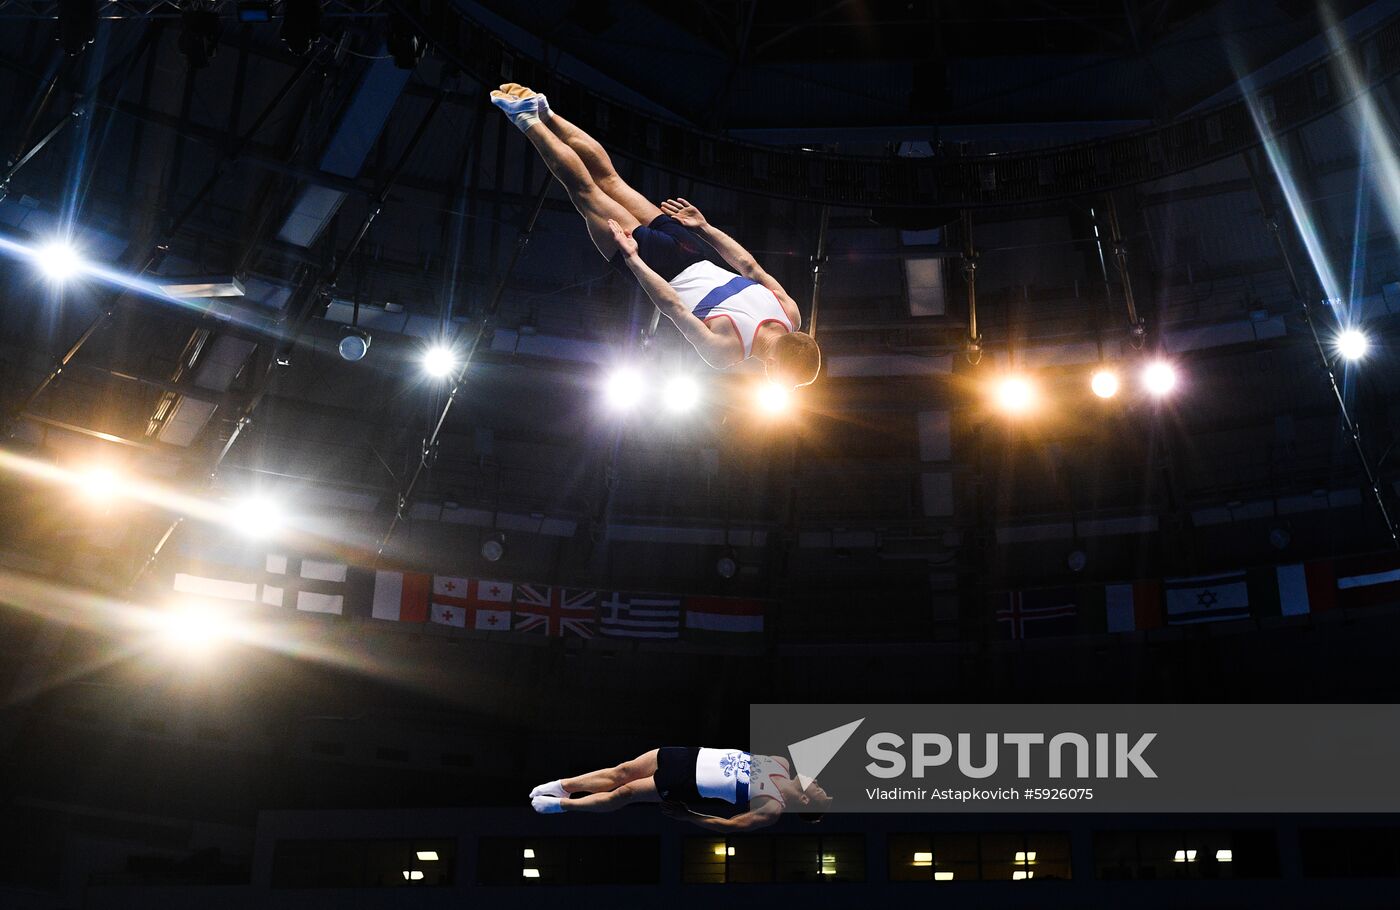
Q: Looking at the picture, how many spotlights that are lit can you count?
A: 12